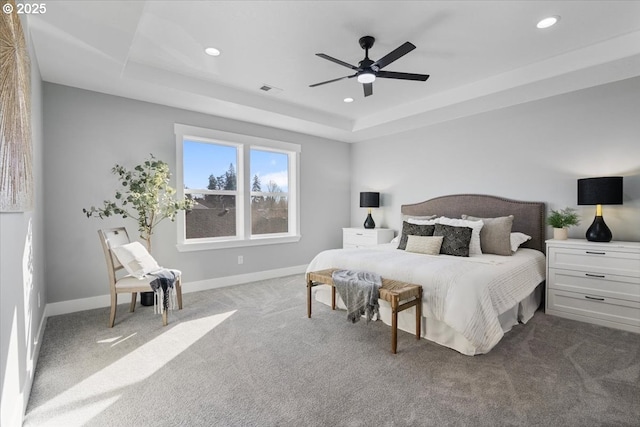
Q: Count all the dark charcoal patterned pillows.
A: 2